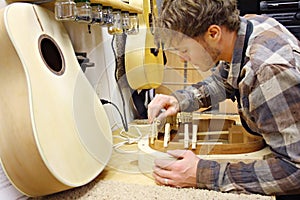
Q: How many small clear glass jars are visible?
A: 7